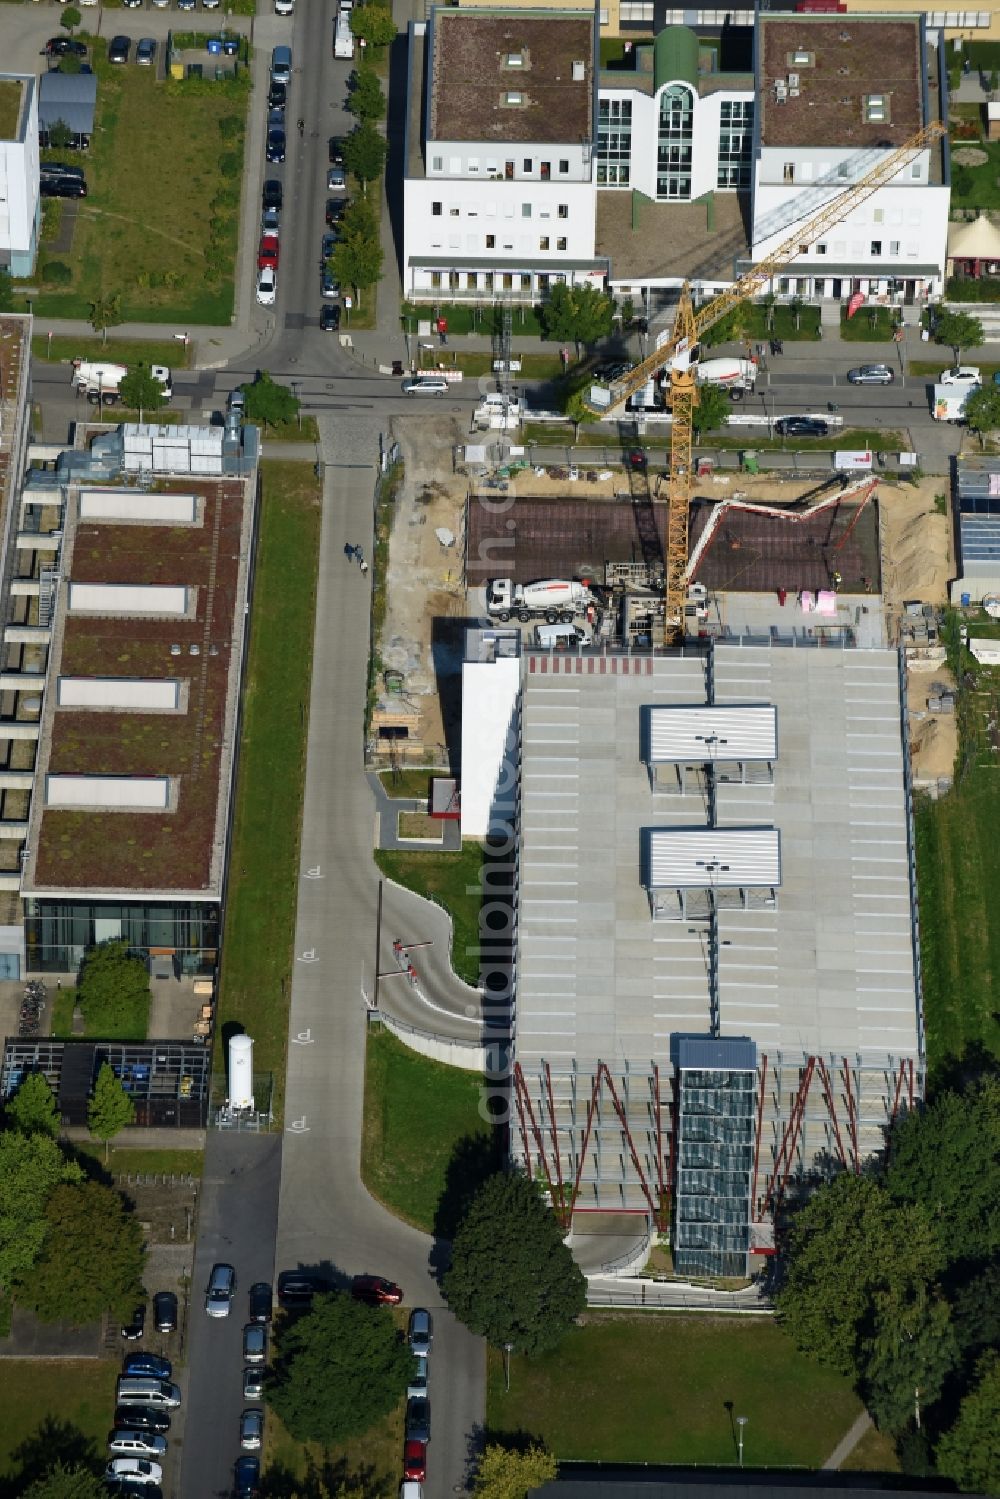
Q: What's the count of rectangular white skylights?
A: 4